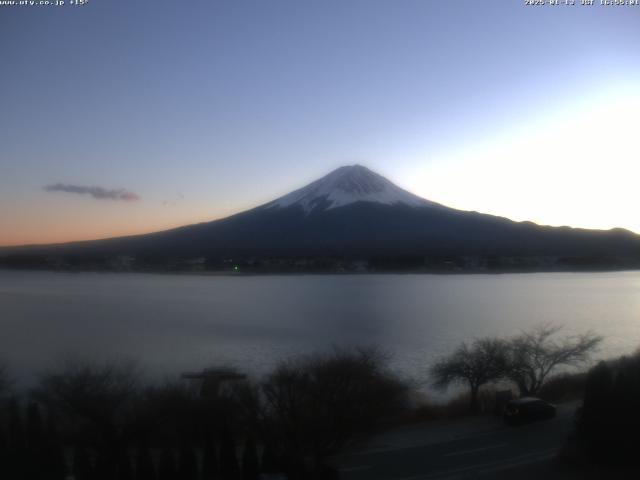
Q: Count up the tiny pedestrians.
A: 0